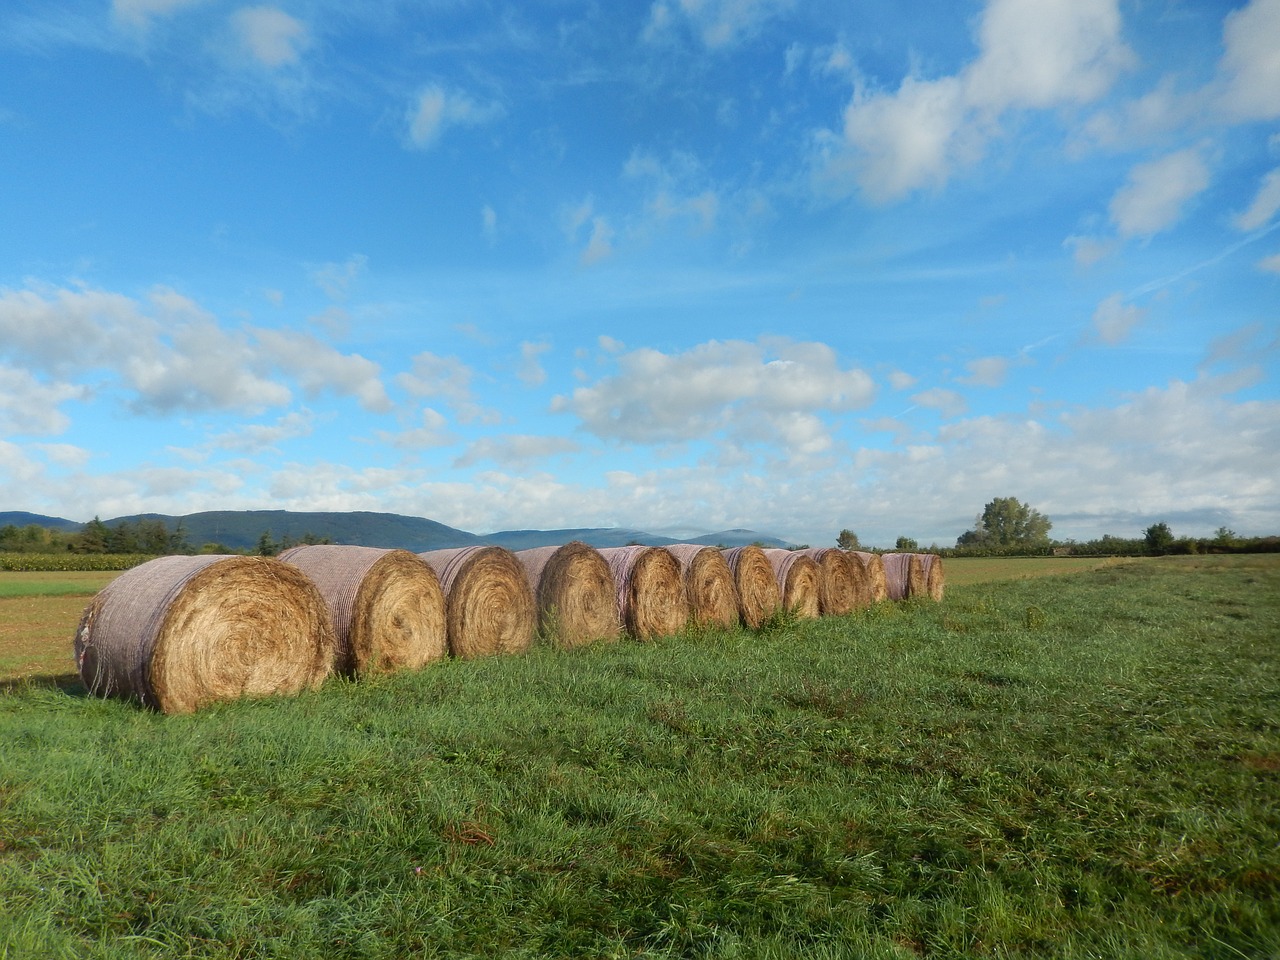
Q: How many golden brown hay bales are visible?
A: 13